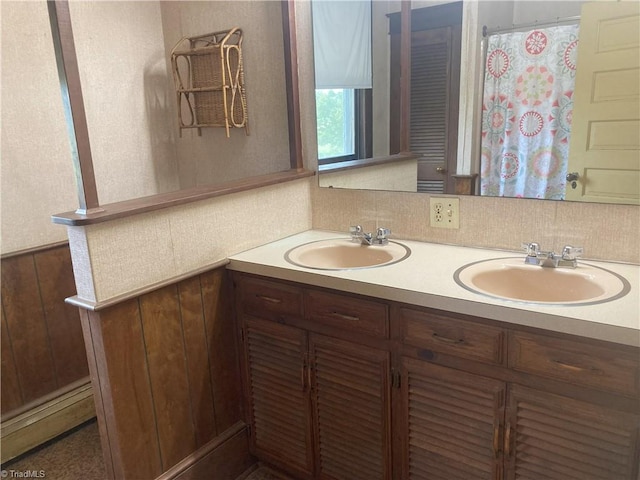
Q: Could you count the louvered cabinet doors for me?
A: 4